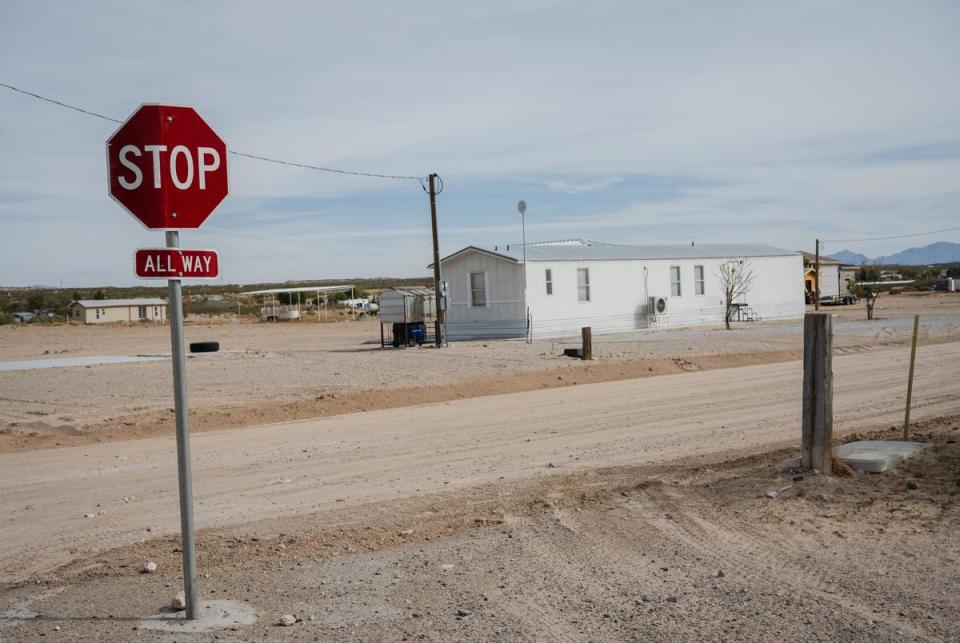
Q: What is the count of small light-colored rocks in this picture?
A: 3